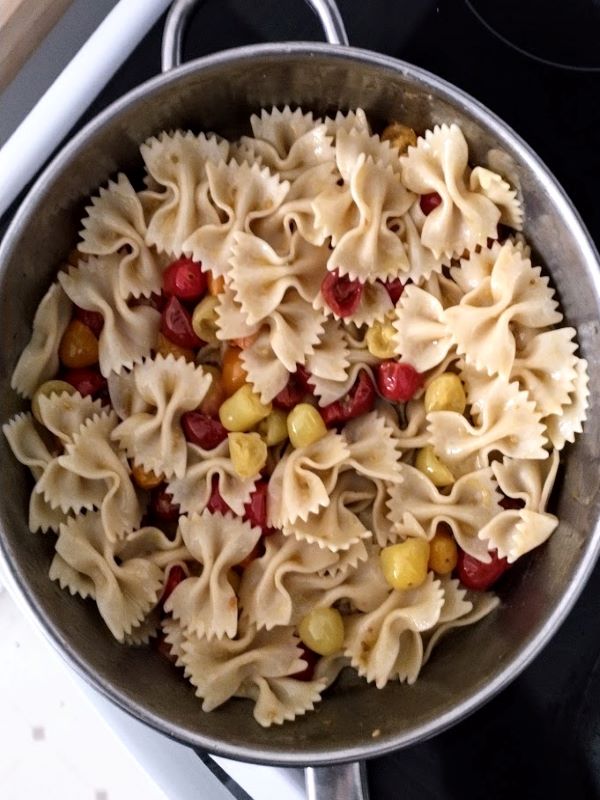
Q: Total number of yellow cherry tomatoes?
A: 11